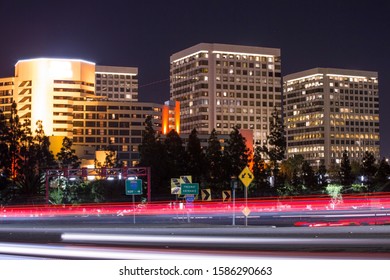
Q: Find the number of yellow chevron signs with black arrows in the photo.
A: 2